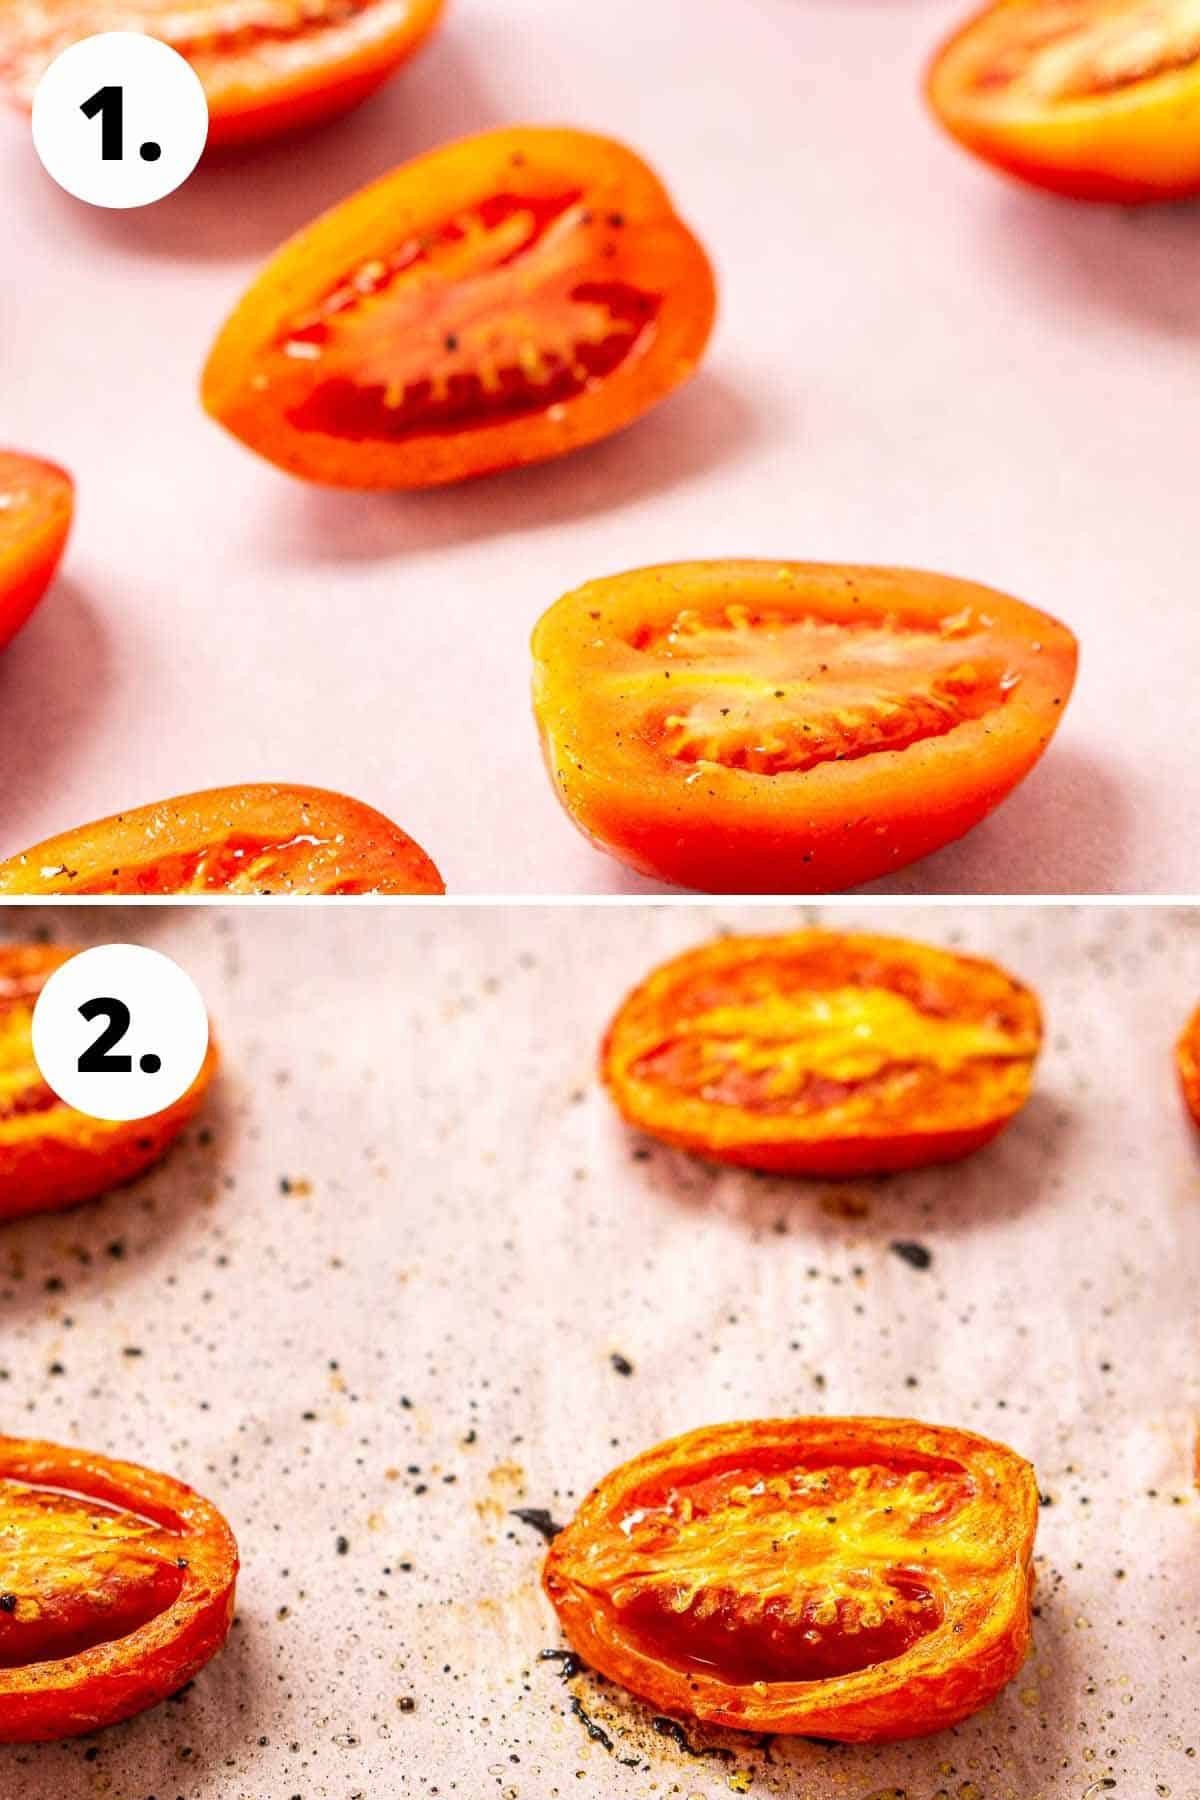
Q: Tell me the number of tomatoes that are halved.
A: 11